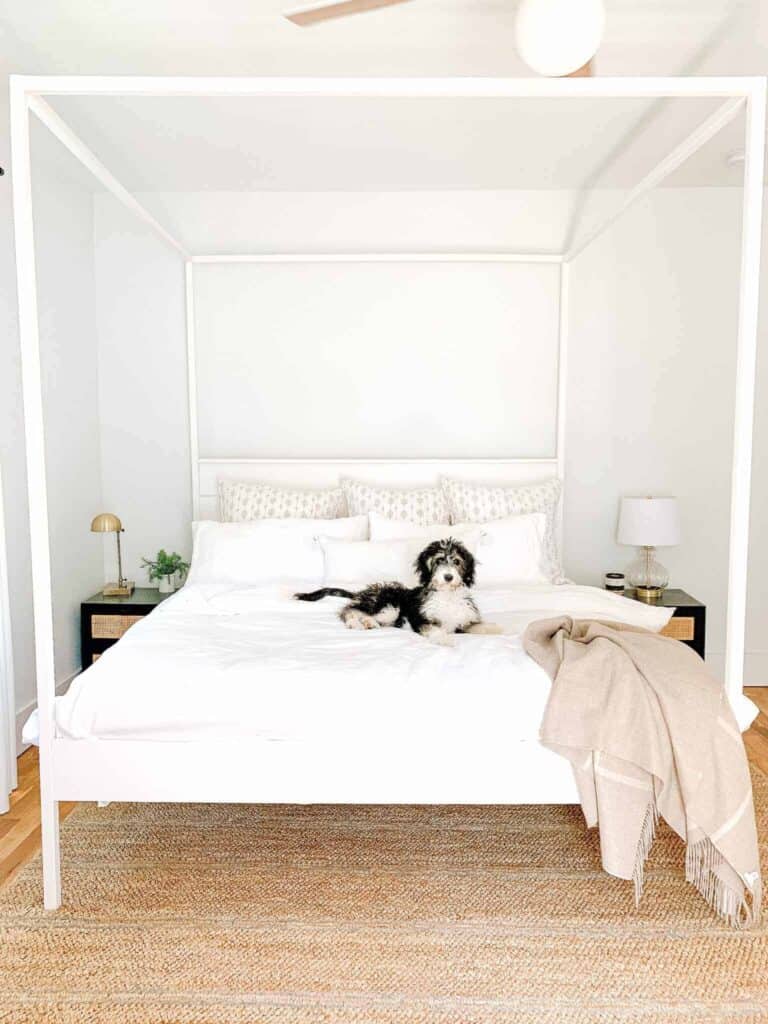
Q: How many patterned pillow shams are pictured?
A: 3